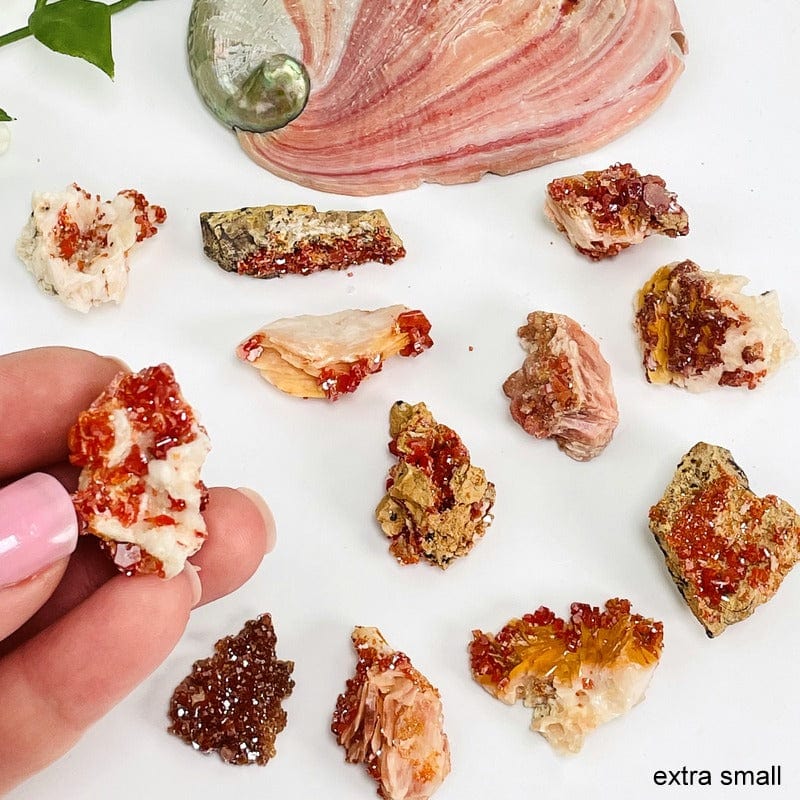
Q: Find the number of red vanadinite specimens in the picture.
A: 12